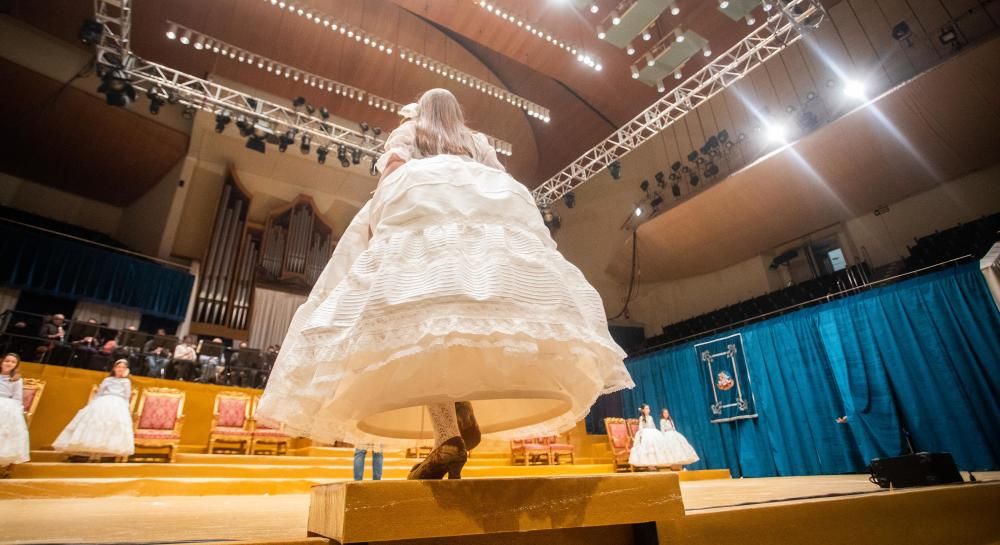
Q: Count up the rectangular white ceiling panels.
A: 3